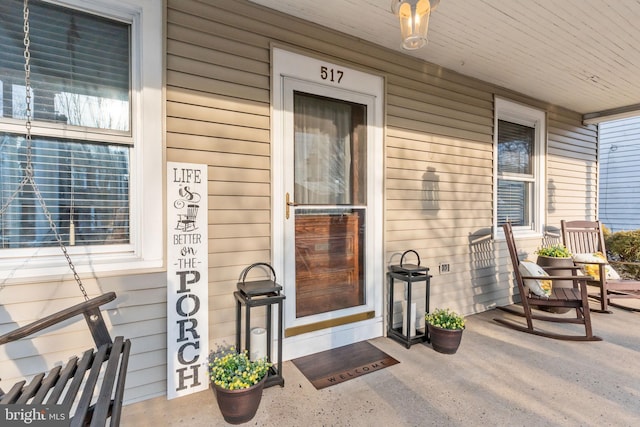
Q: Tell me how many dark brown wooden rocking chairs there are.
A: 2